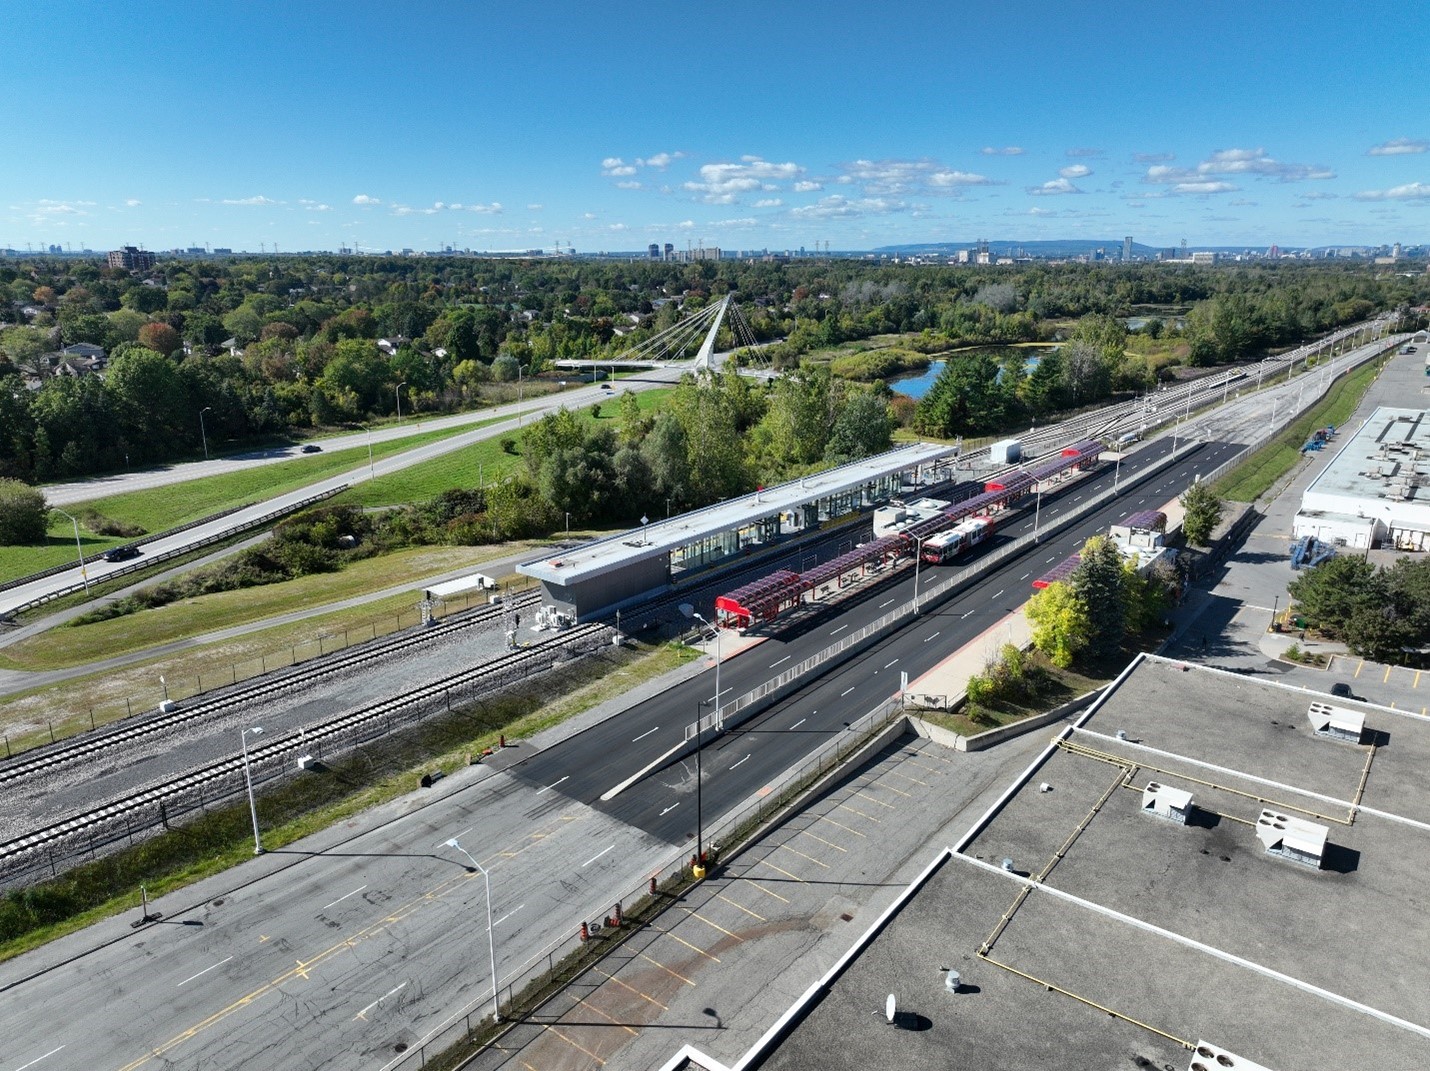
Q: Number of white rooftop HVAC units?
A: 4